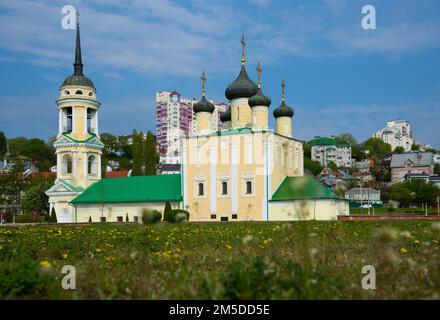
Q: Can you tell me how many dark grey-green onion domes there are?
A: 5